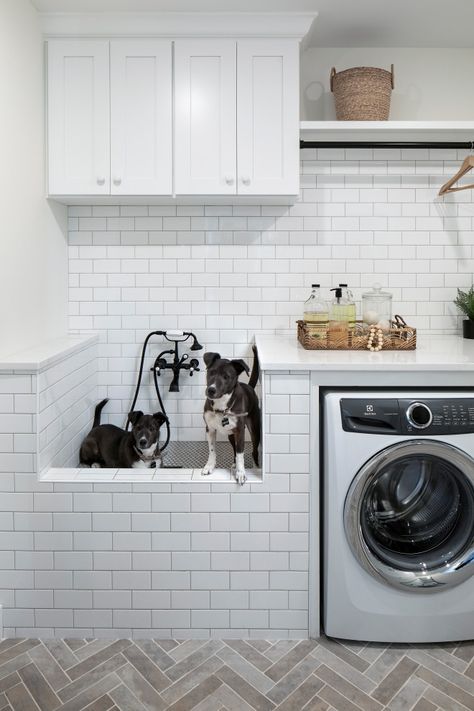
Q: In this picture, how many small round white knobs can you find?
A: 4